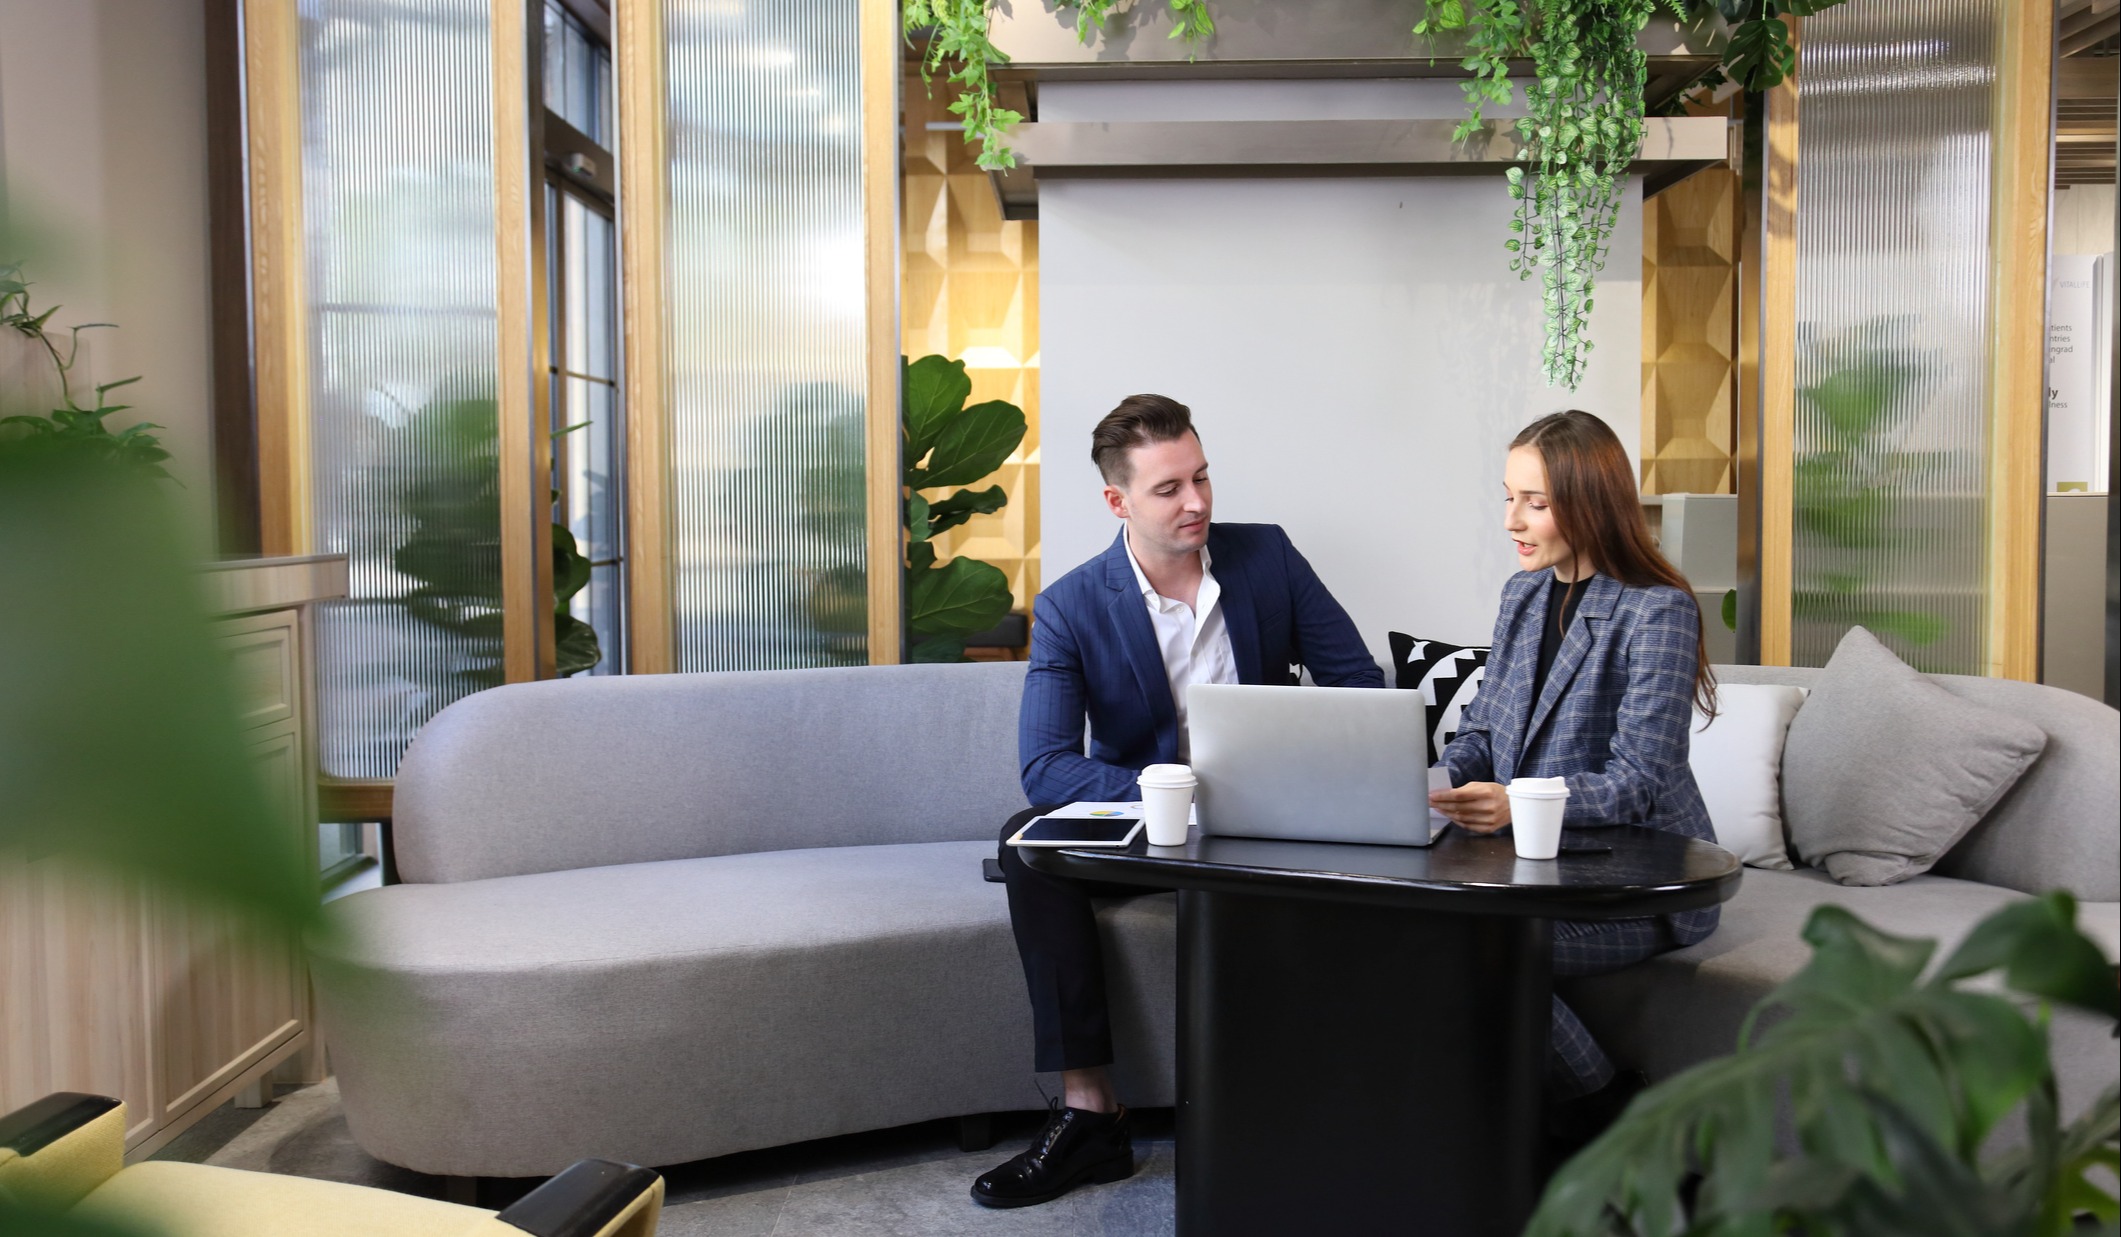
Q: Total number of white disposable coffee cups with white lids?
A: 2